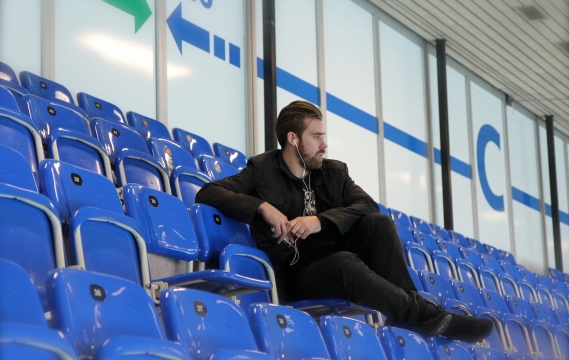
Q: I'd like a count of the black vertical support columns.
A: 3